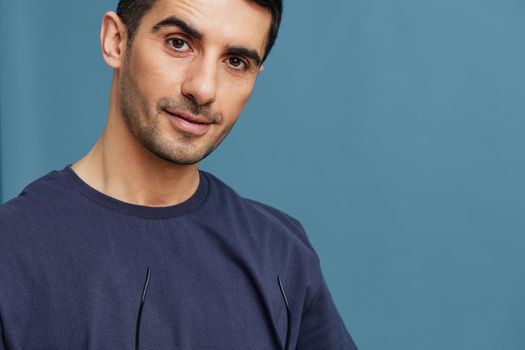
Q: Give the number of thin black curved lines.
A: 2